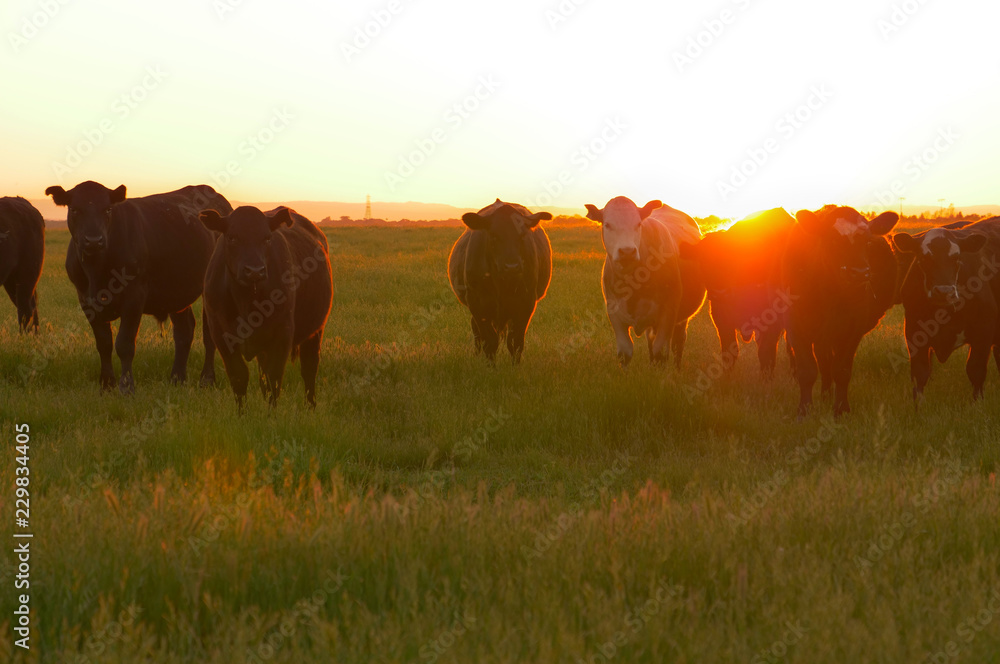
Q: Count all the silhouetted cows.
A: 8